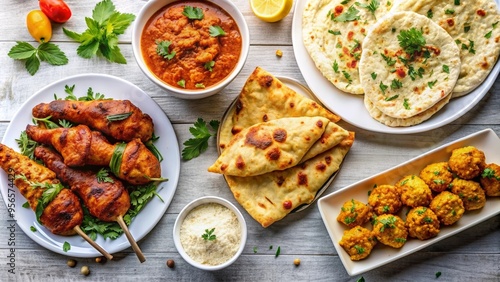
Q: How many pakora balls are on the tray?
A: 11